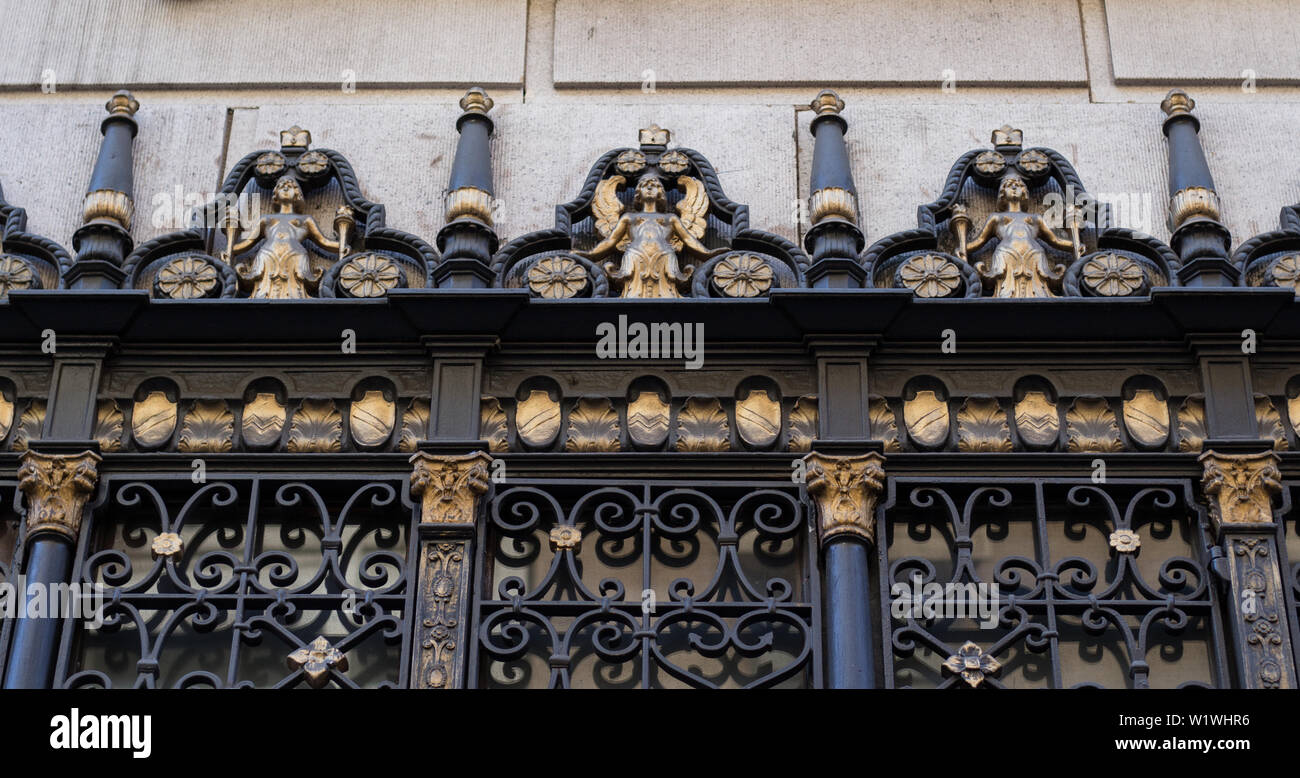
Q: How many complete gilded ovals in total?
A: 9